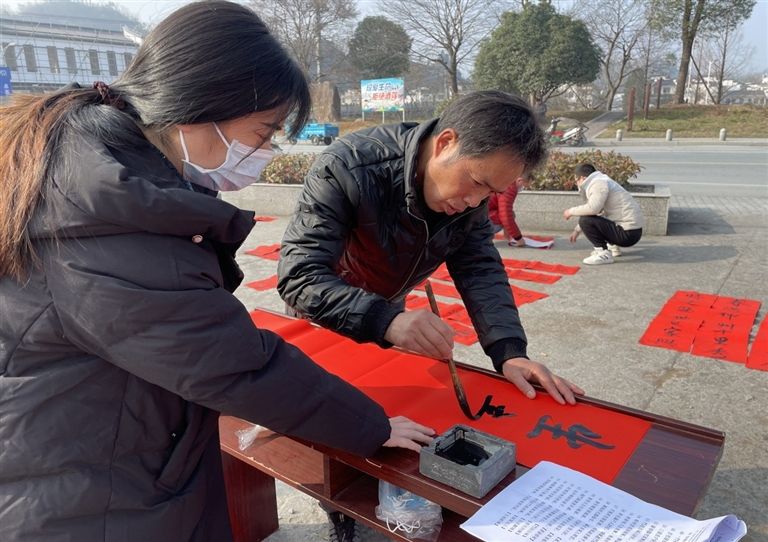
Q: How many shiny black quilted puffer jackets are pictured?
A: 1